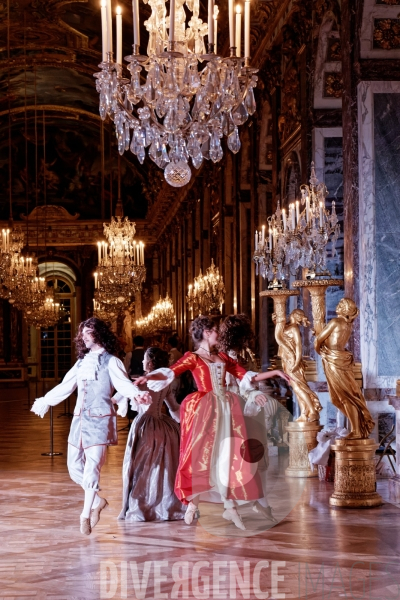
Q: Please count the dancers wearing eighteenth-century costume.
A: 4